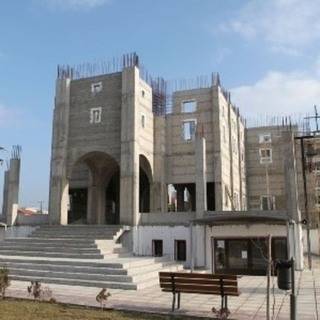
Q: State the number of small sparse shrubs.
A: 4